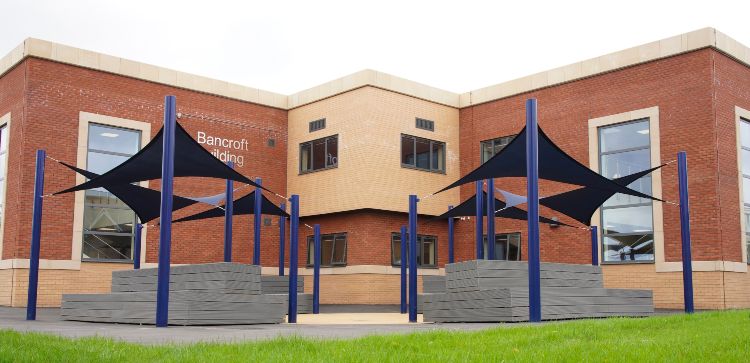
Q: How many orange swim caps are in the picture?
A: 0